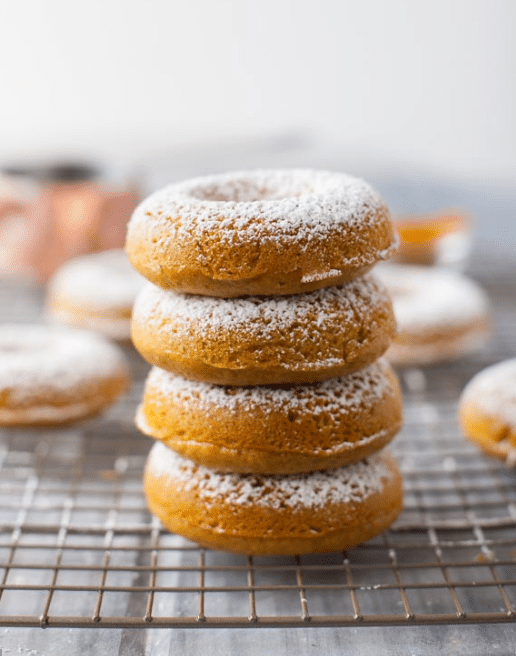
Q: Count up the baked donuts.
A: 8